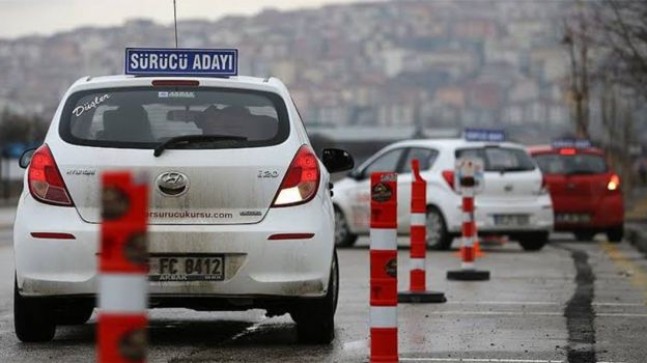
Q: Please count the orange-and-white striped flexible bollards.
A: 4